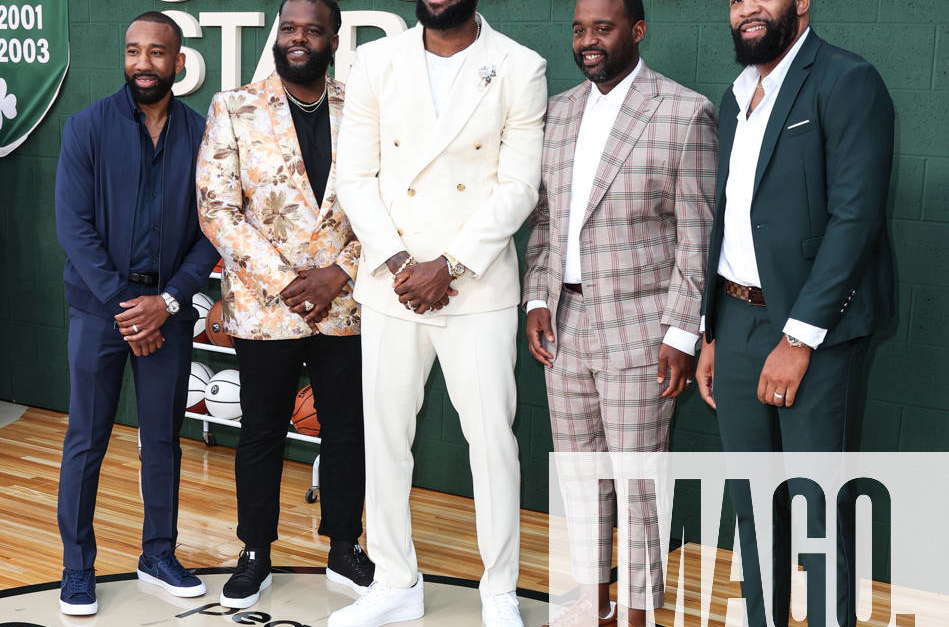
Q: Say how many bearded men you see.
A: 5